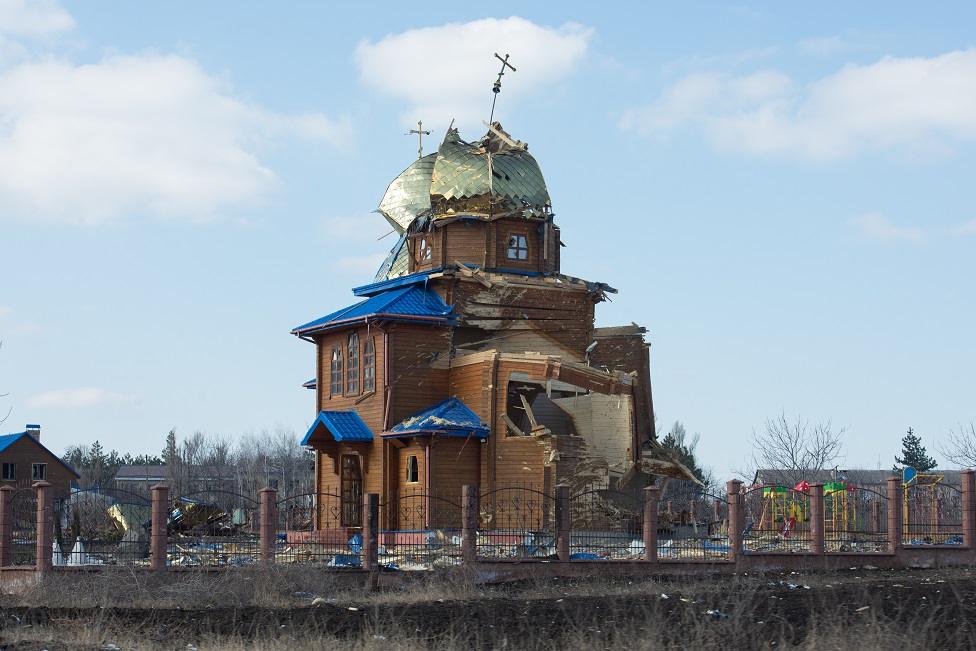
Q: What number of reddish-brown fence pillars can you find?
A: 12